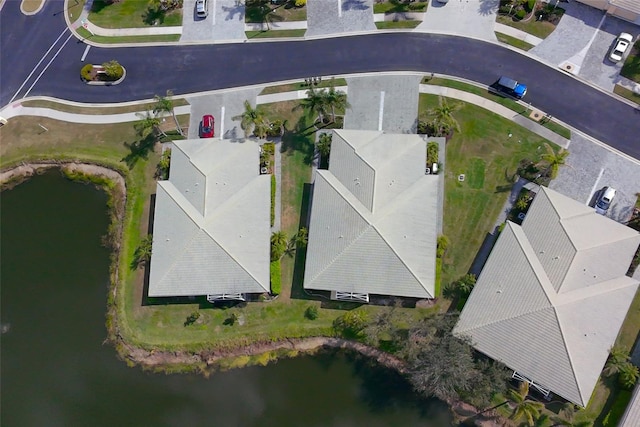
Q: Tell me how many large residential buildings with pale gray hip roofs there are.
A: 3